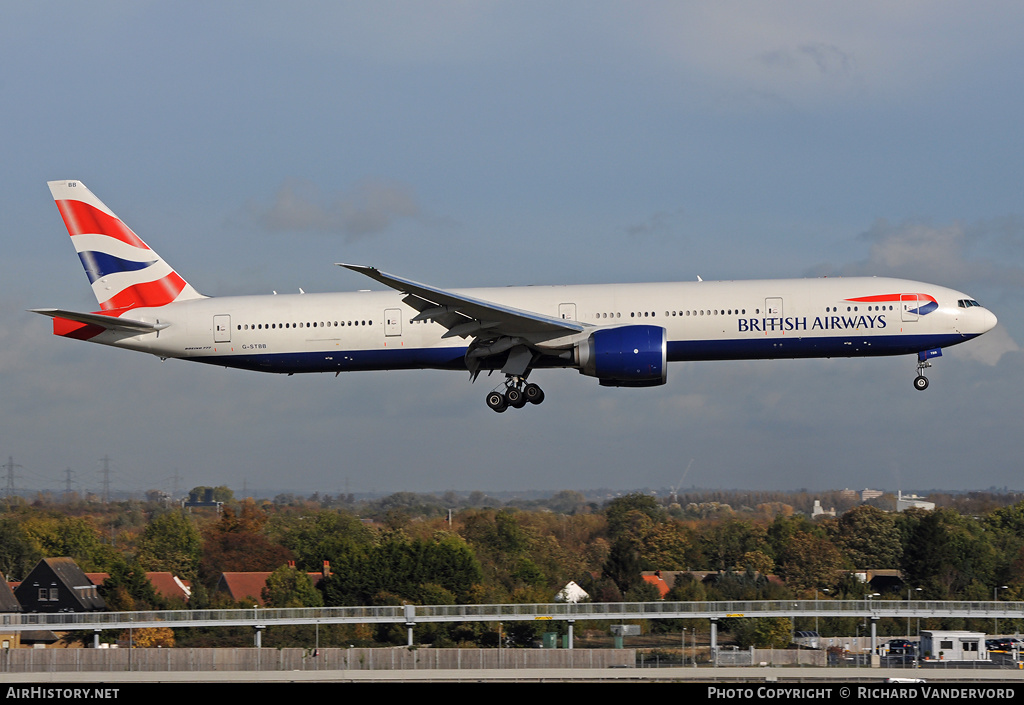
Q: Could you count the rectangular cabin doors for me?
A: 5